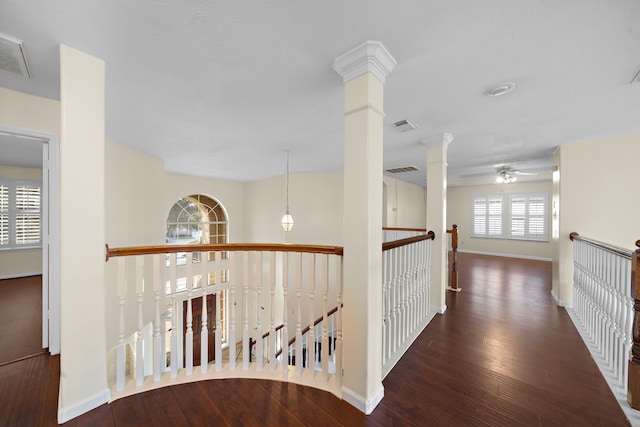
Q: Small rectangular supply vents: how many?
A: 2